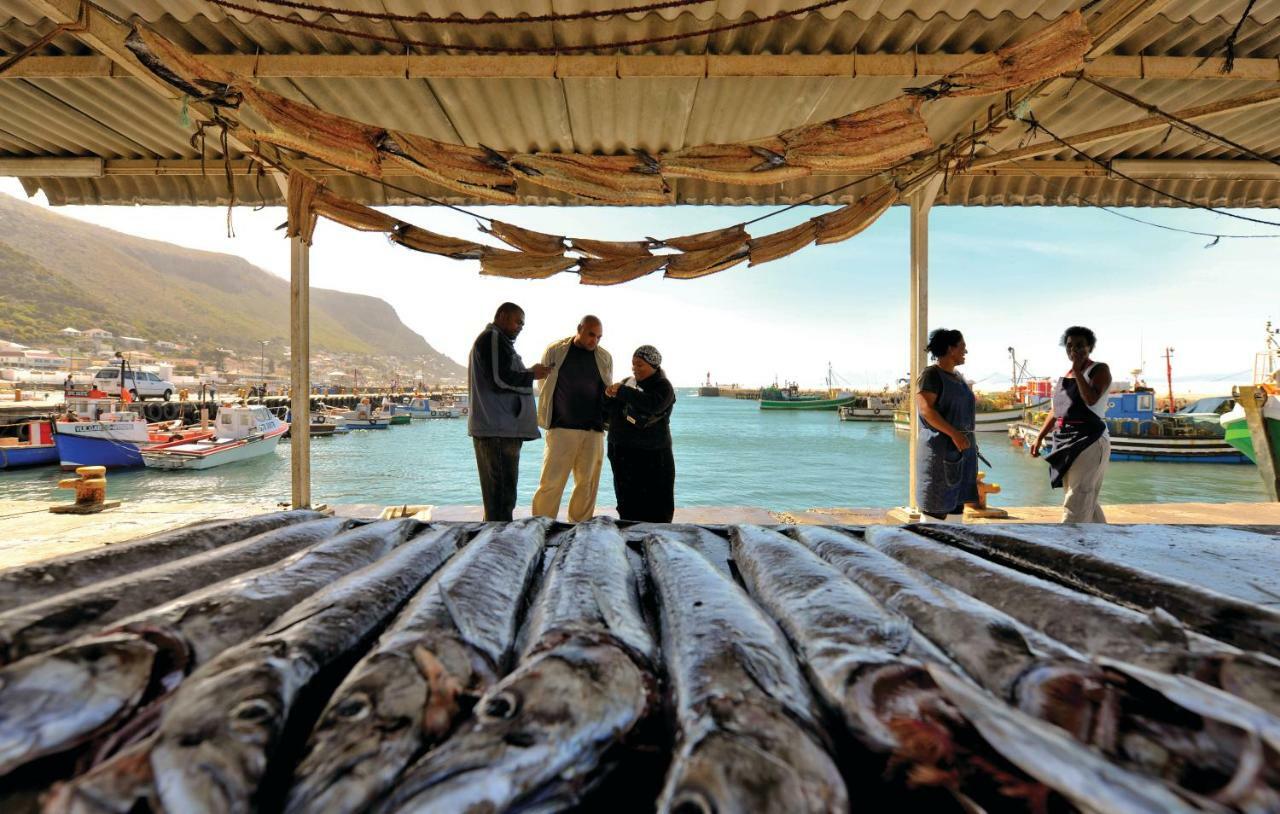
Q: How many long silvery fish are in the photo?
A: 11